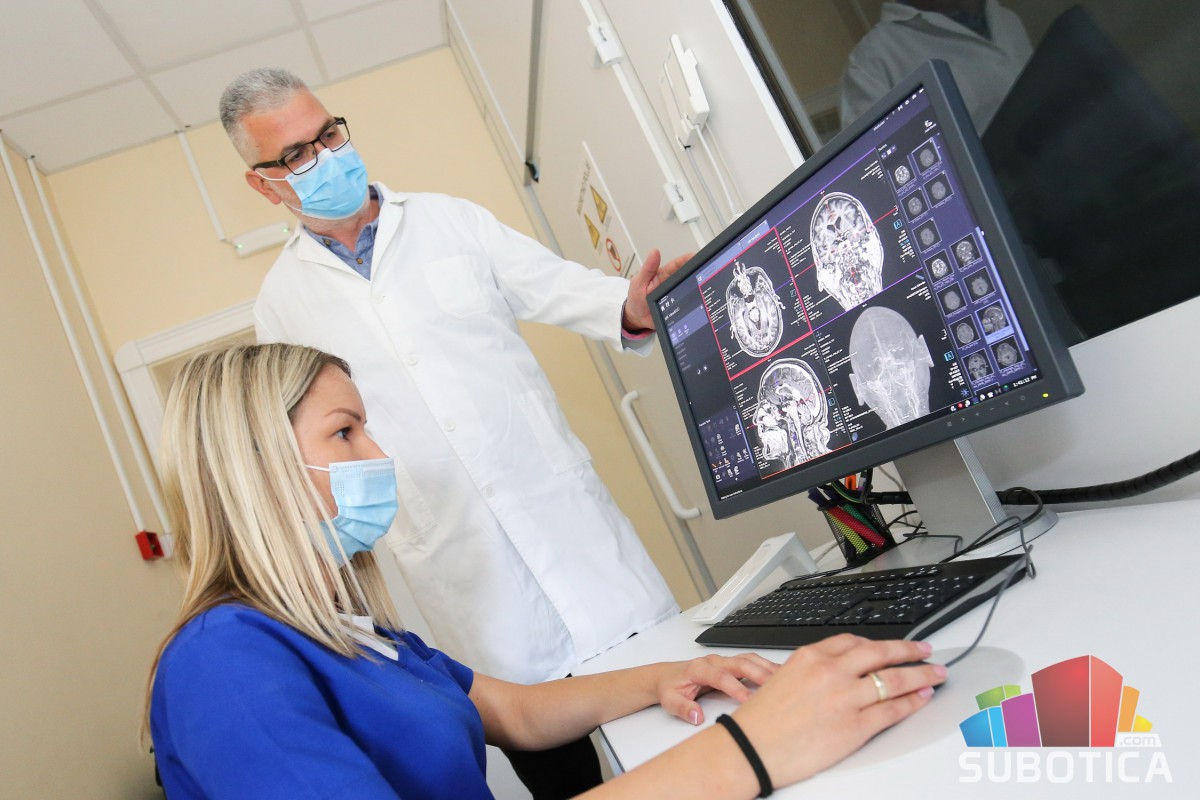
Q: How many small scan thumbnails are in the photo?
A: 13